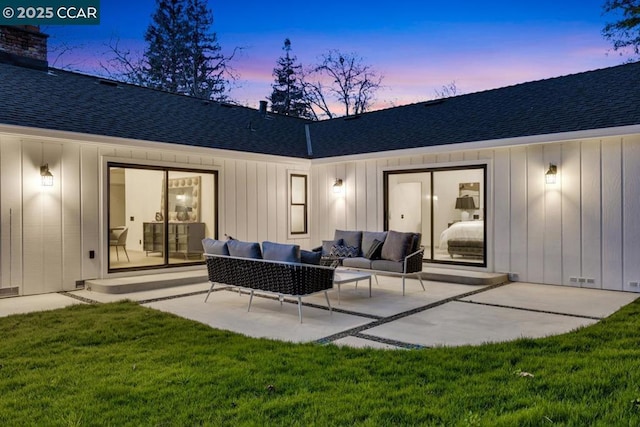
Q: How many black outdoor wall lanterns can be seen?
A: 3